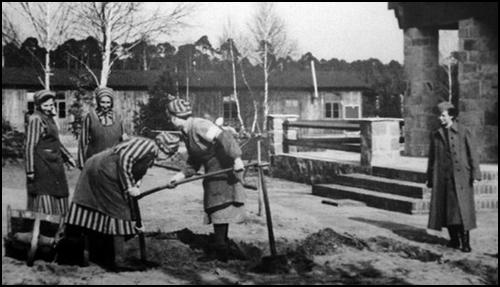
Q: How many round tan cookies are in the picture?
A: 0